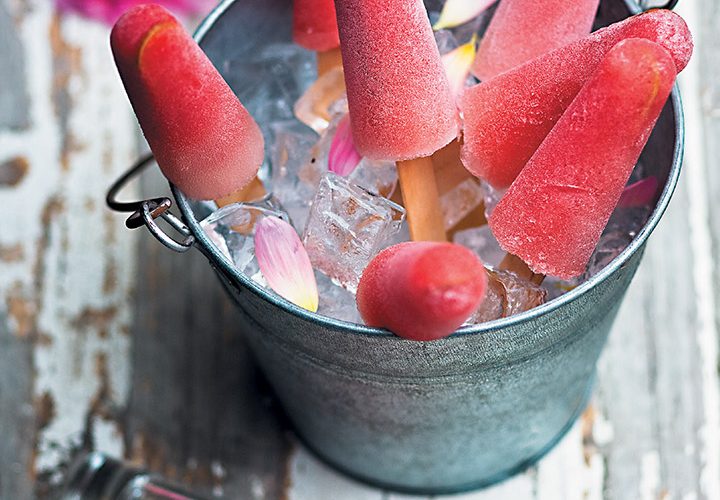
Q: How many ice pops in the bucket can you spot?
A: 7